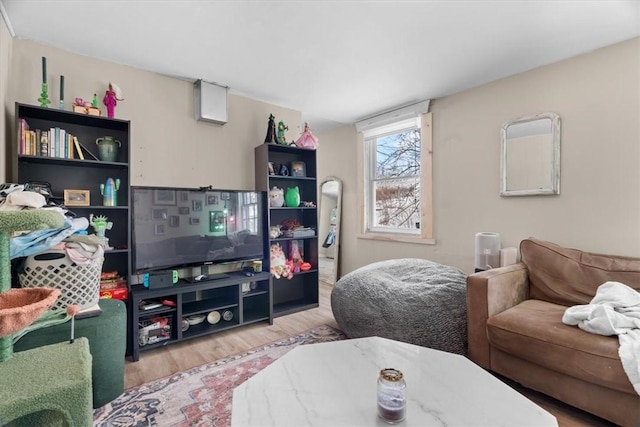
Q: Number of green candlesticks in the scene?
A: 2